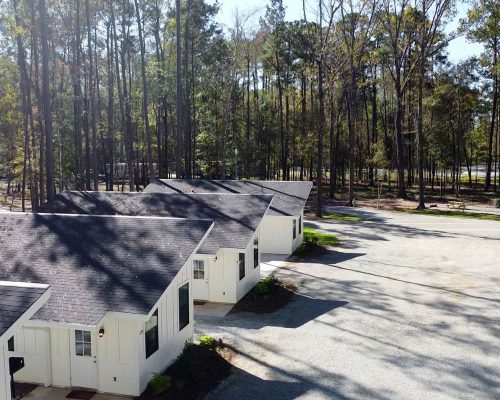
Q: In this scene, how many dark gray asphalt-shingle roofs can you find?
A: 4